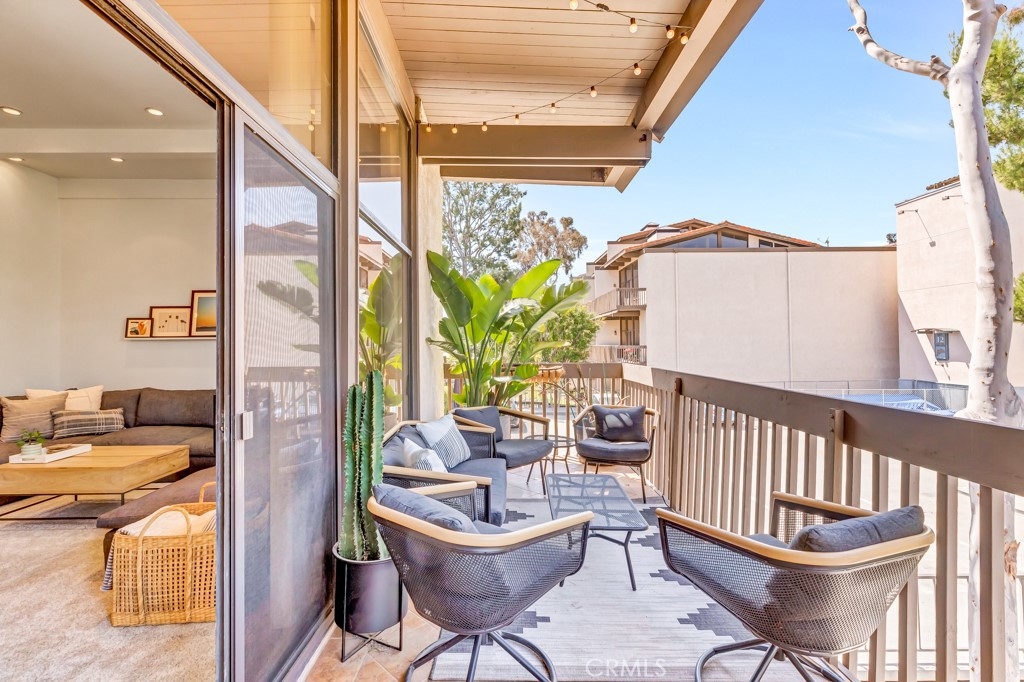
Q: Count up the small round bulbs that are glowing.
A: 11